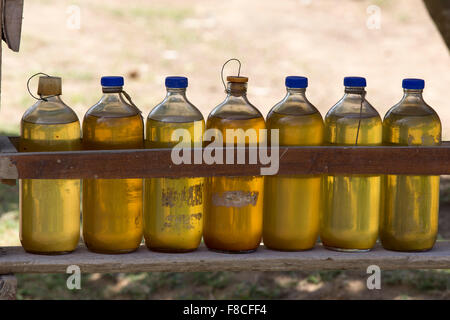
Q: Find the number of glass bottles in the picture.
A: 7